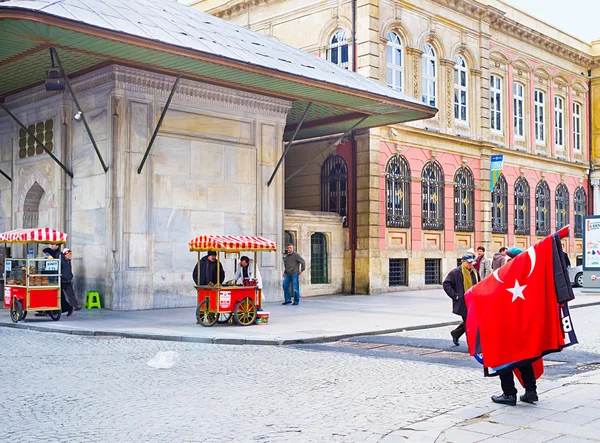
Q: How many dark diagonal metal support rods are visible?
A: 6